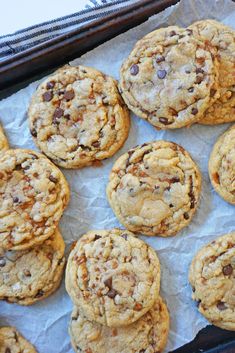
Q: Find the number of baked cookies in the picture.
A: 12